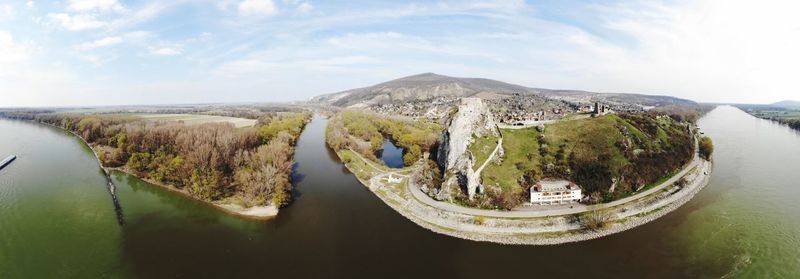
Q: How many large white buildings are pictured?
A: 1